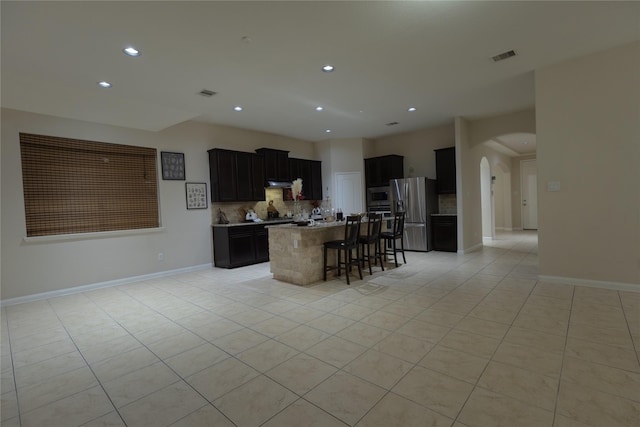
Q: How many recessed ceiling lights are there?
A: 7